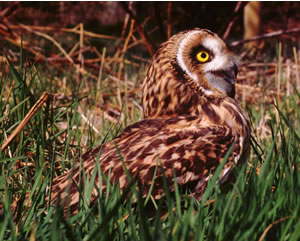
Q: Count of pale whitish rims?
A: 1